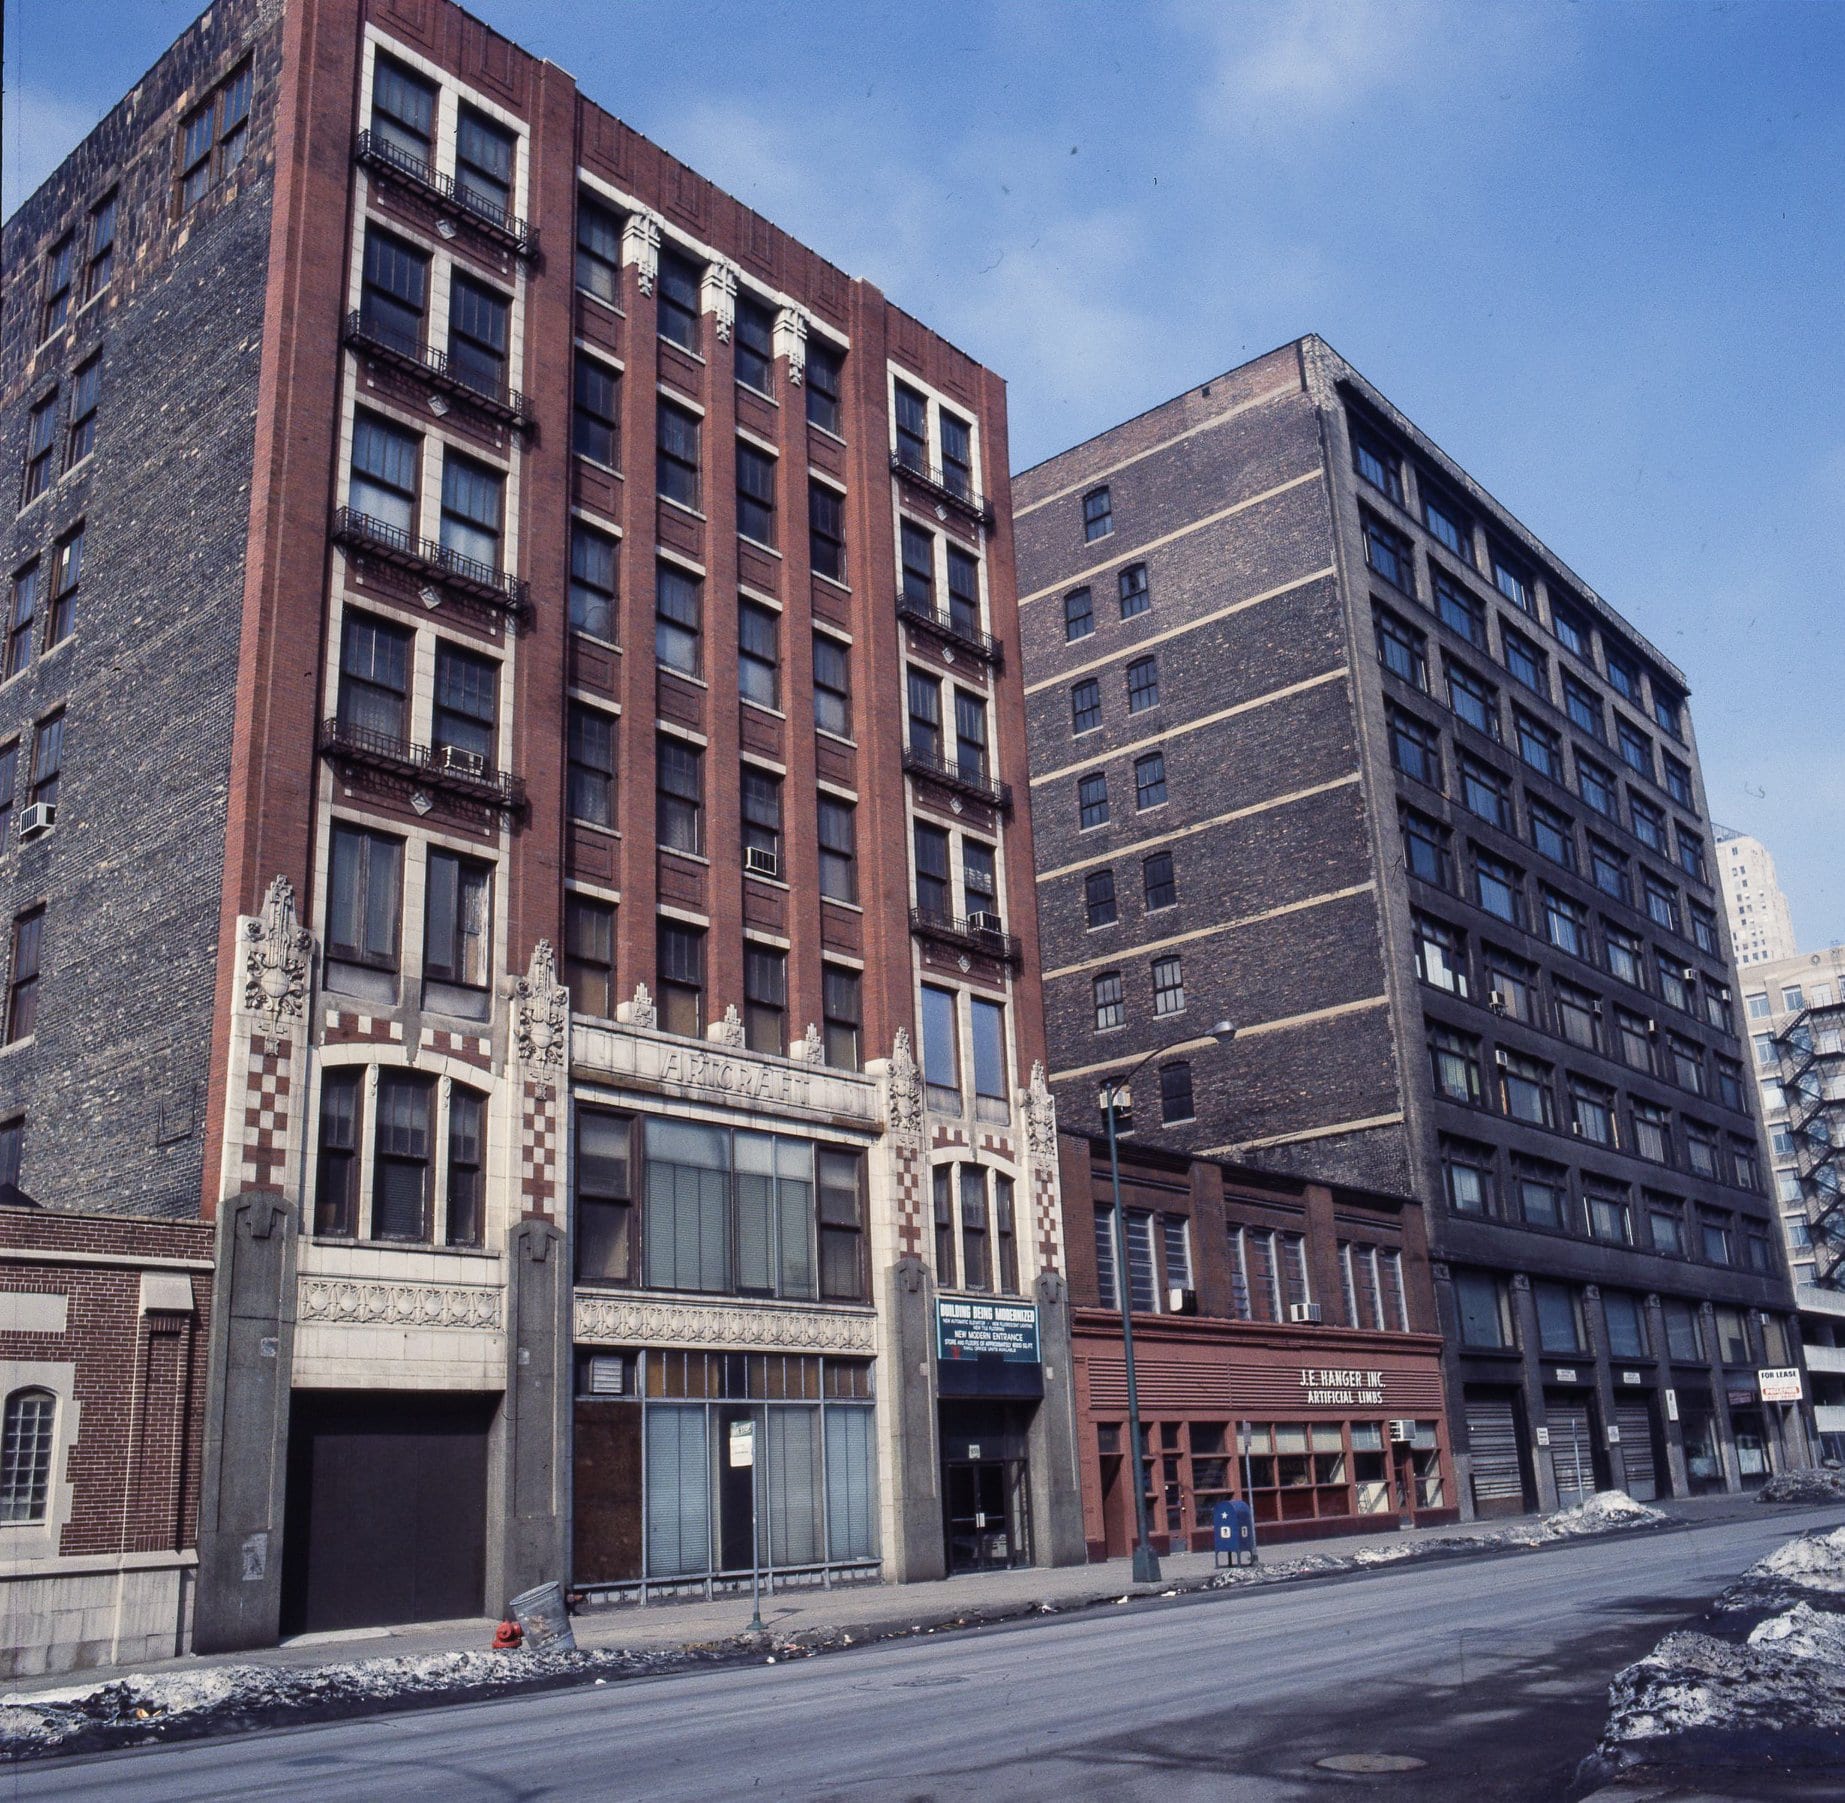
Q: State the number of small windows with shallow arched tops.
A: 13